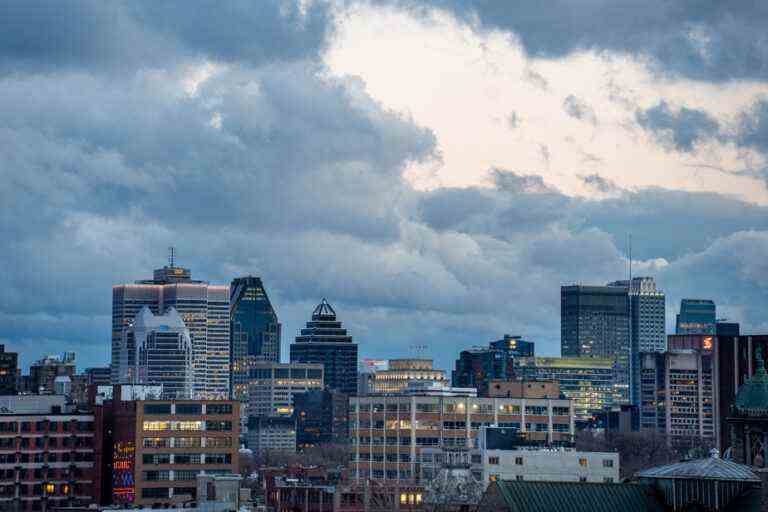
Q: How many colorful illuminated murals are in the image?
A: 1